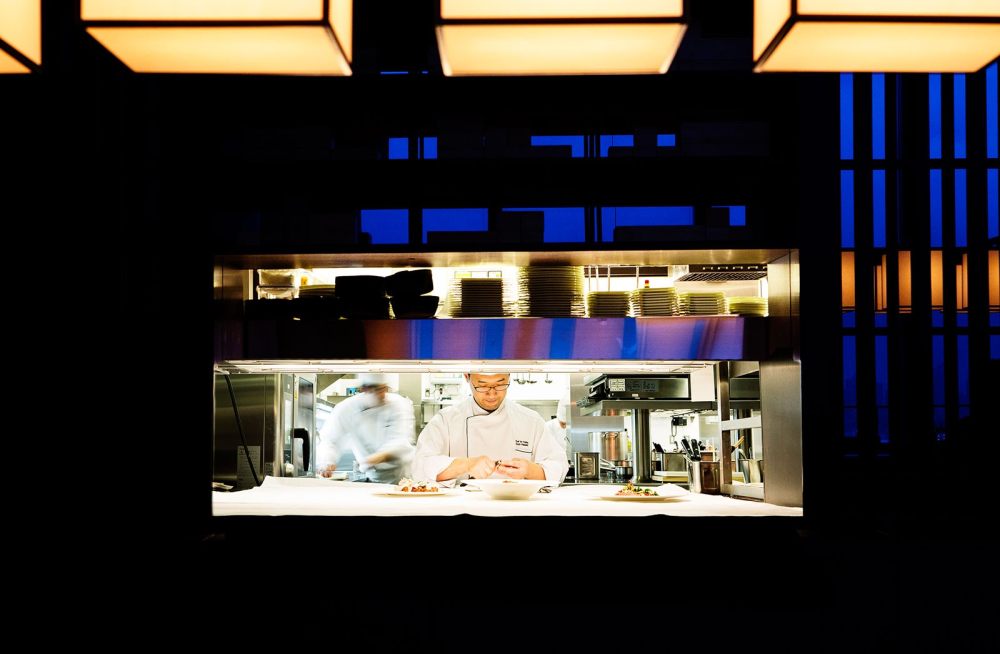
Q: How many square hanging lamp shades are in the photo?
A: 4